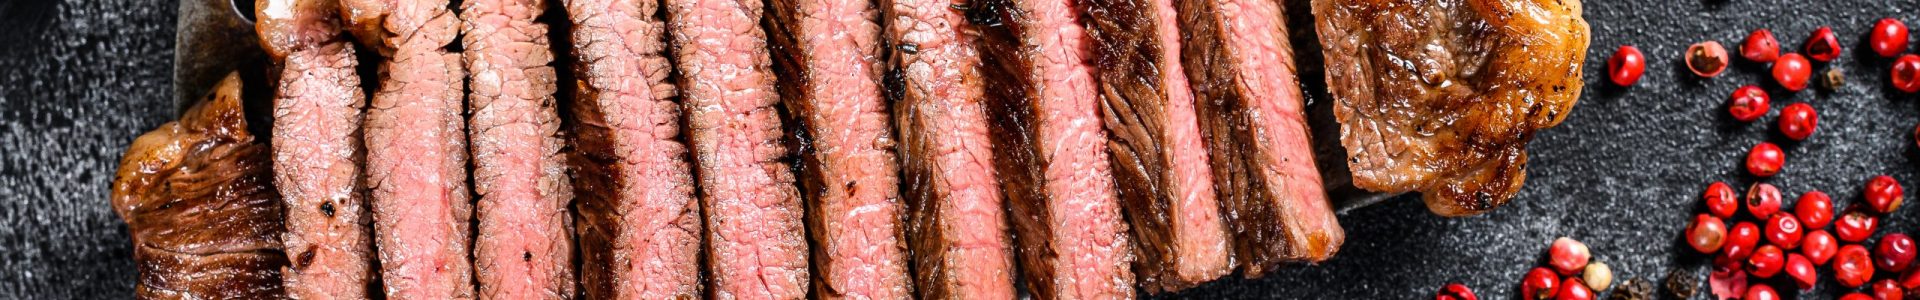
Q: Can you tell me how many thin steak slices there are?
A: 10